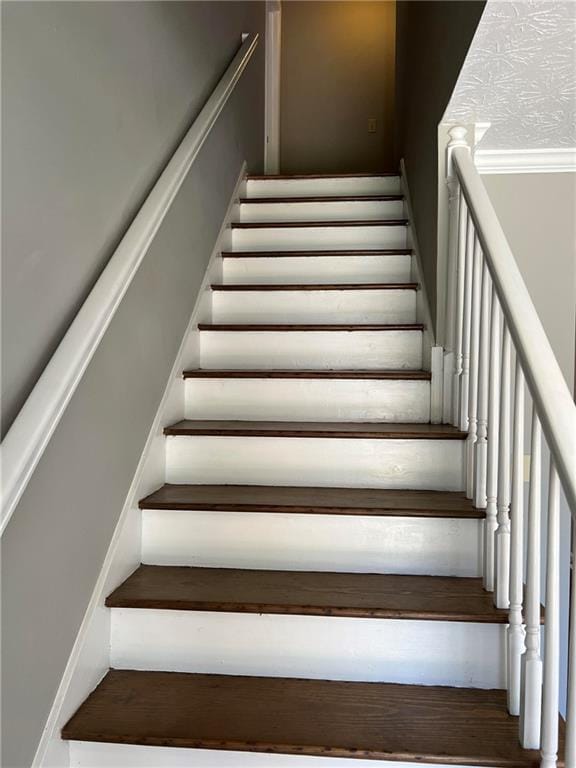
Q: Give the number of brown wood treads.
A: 11